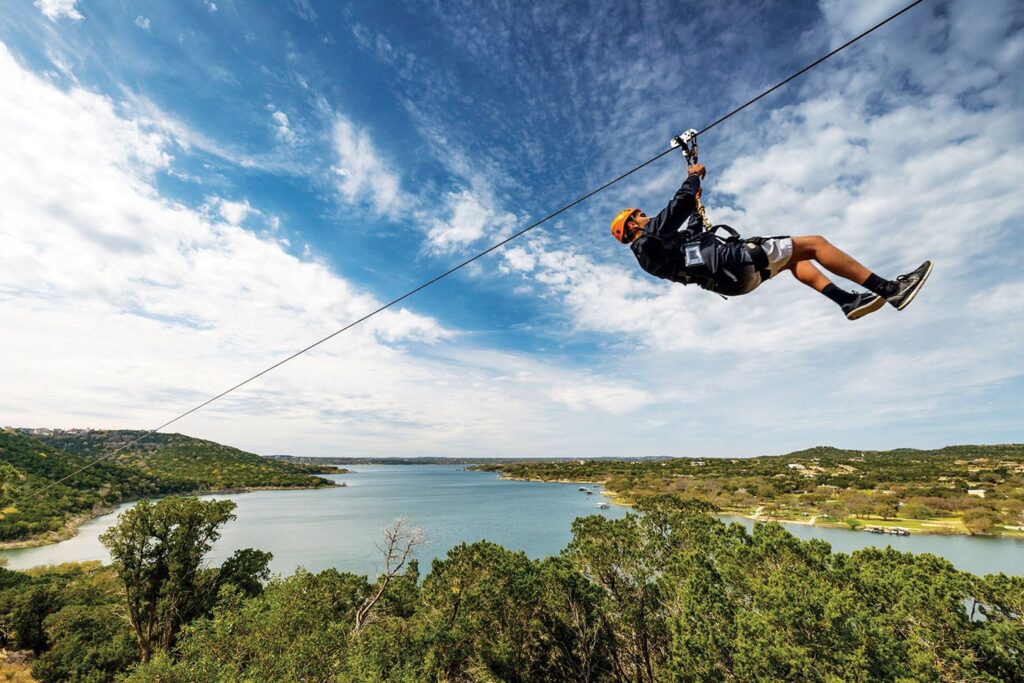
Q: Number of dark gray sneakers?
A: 2